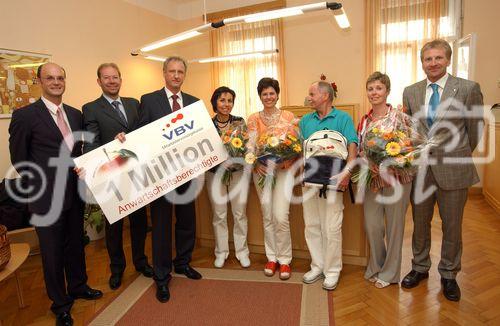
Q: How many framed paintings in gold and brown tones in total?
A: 1